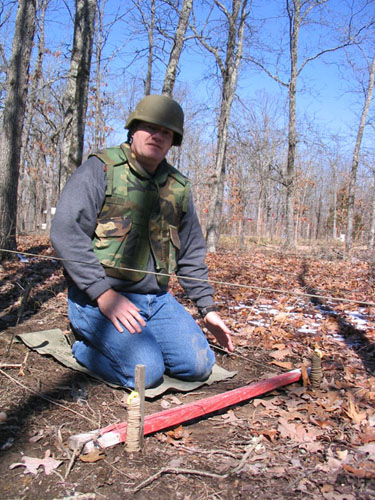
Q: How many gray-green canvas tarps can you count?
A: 1